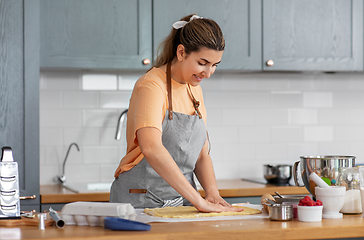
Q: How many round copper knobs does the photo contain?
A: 2